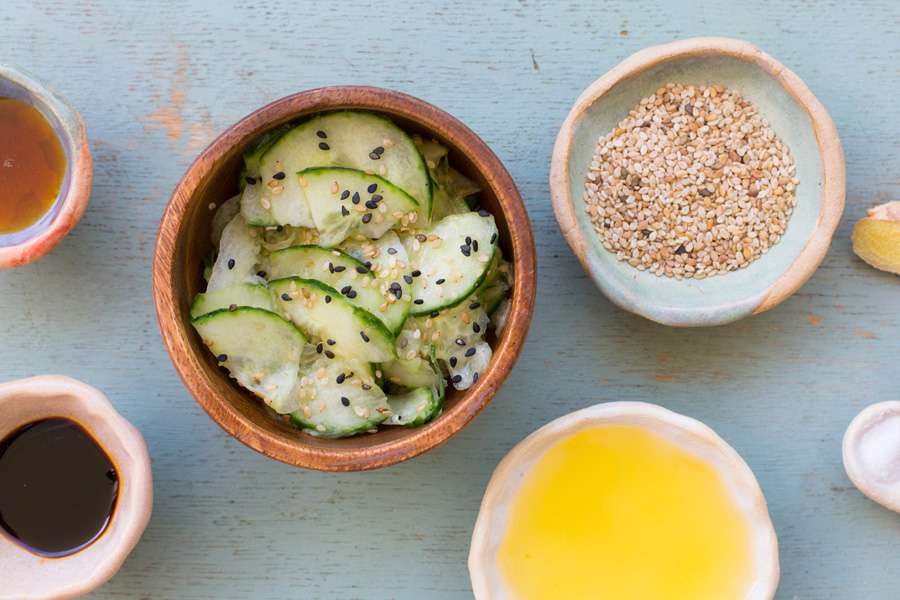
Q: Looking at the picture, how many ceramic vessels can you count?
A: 5